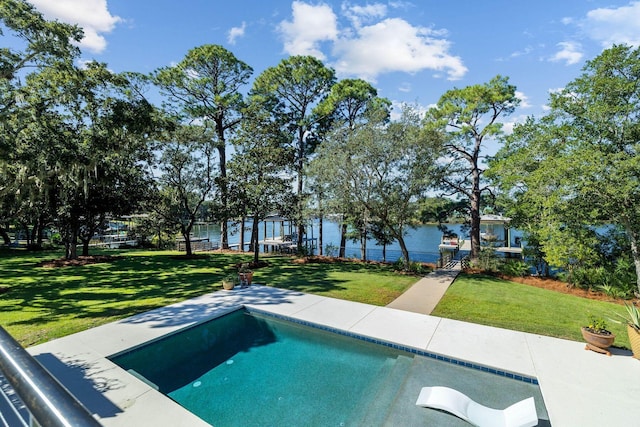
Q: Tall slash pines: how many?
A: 4